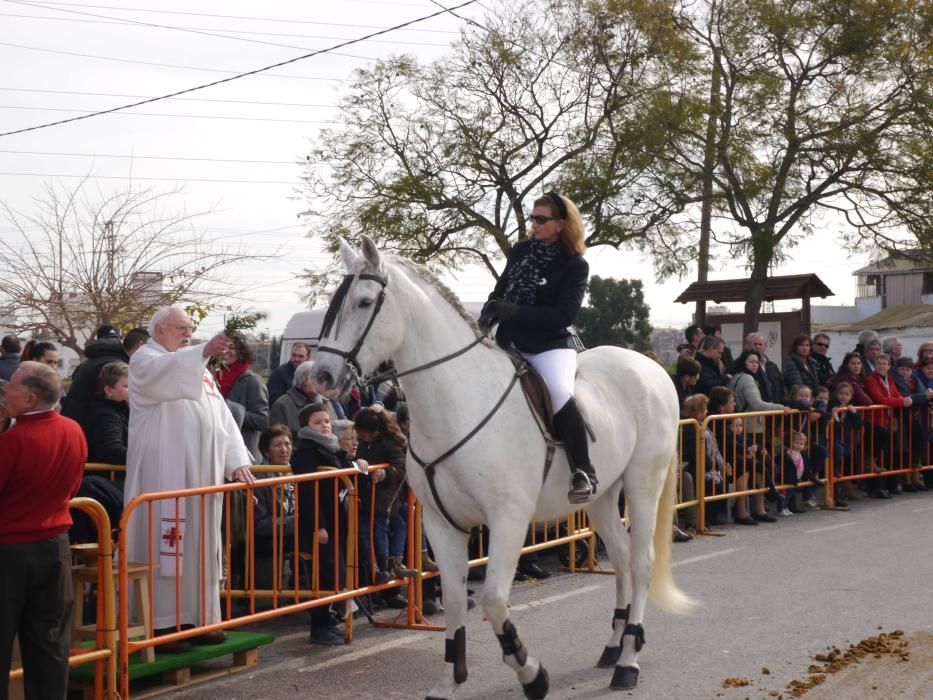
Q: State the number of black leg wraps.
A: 4